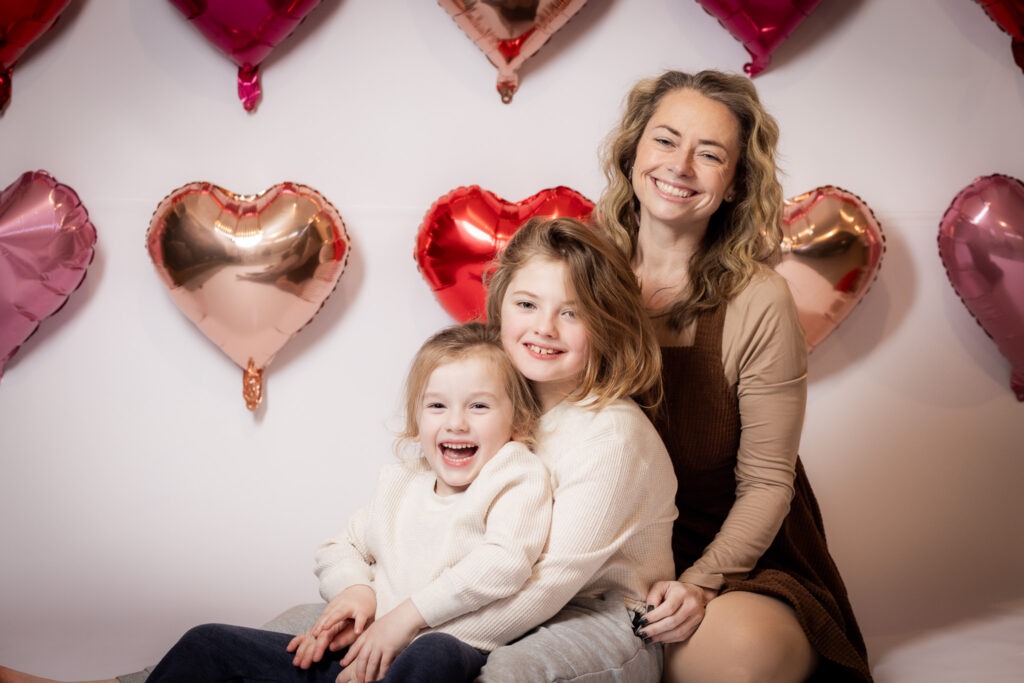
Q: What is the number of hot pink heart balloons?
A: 2